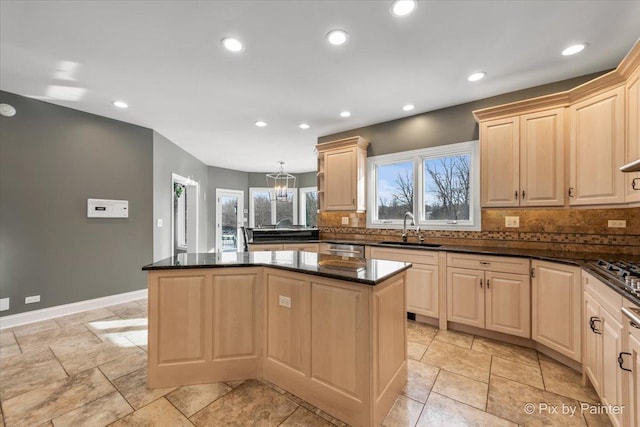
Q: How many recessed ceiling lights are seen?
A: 10